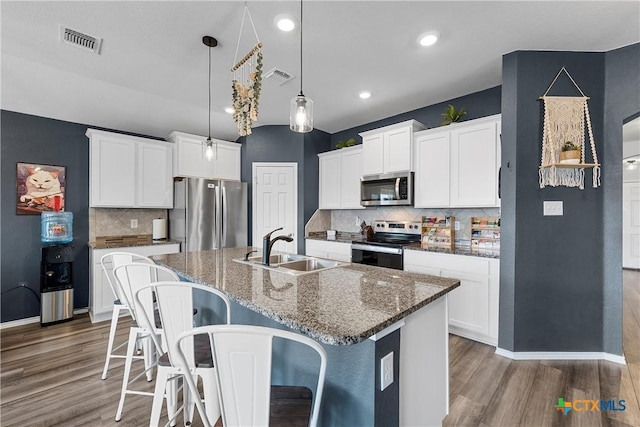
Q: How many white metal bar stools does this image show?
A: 4